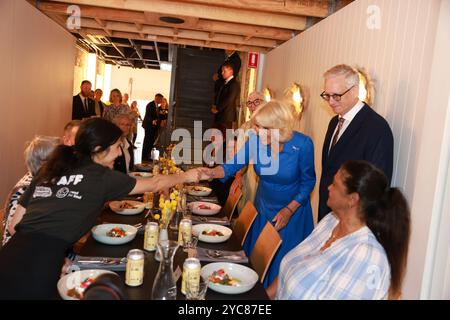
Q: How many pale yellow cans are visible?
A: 4